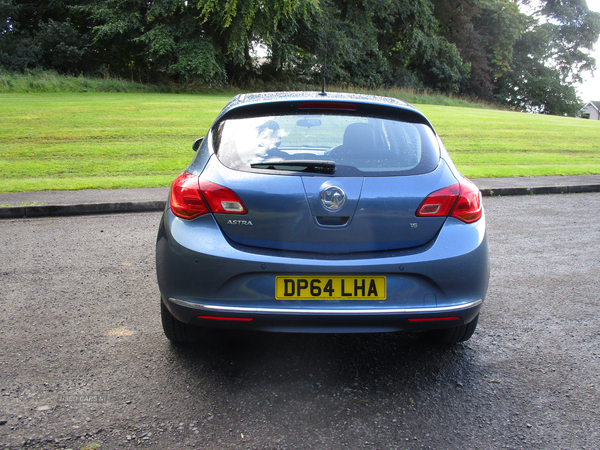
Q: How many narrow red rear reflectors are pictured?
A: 2